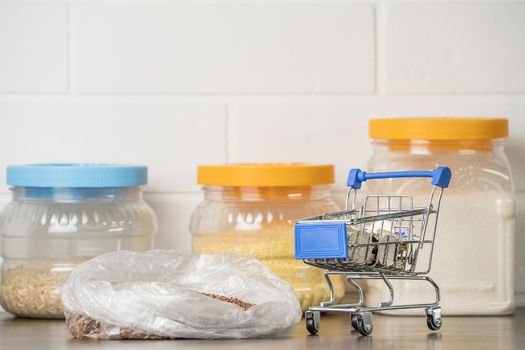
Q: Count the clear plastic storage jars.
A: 3